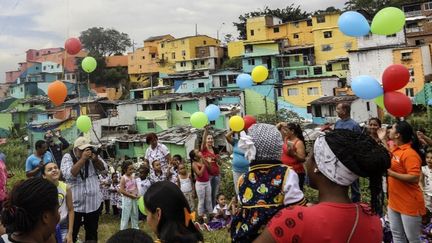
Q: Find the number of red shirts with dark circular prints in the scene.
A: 1